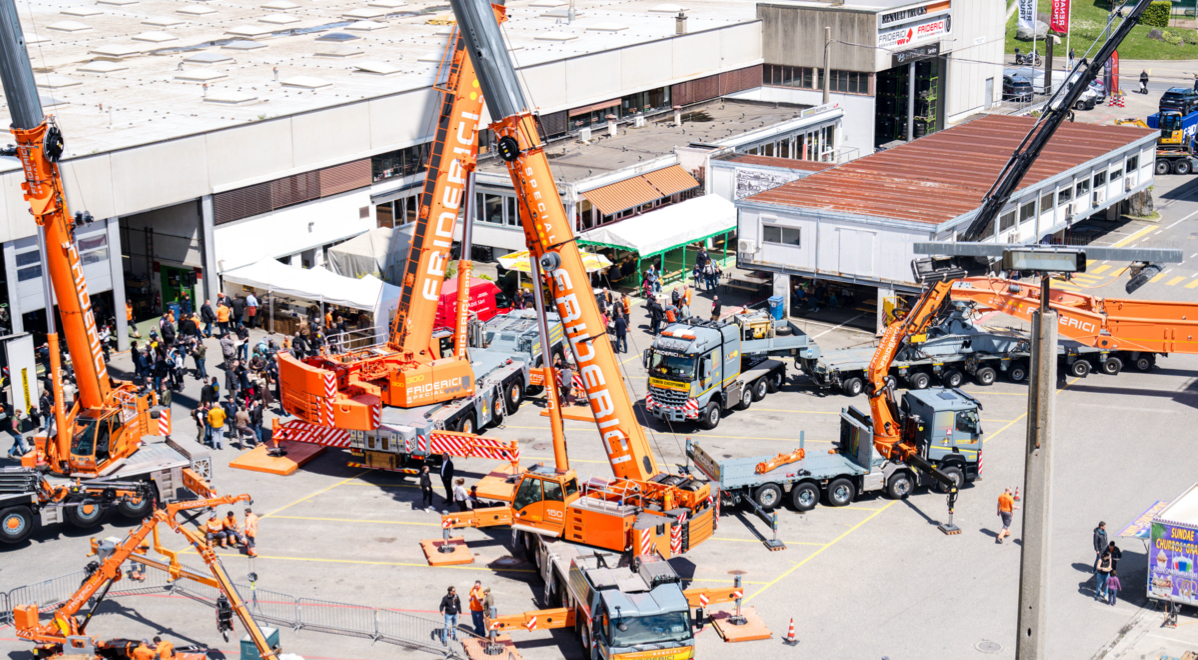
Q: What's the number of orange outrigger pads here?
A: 6